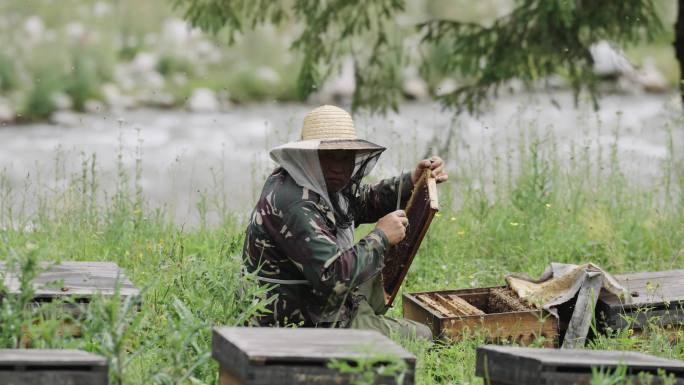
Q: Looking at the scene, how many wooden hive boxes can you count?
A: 6